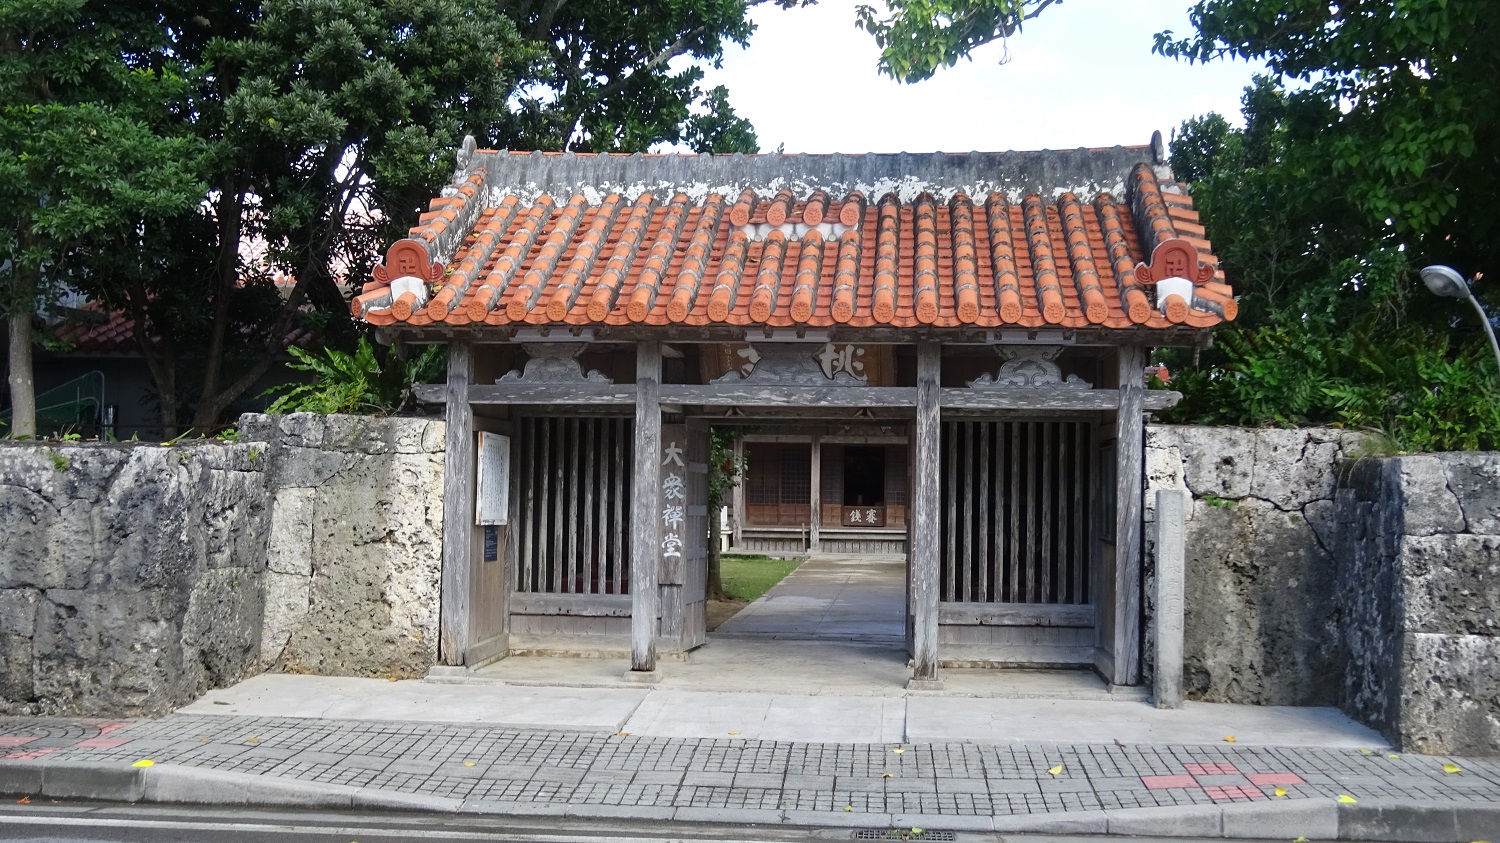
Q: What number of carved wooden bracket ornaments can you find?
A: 3